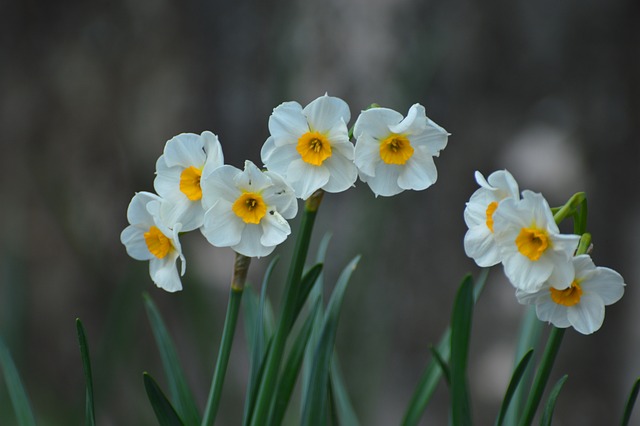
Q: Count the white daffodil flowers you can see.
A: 8